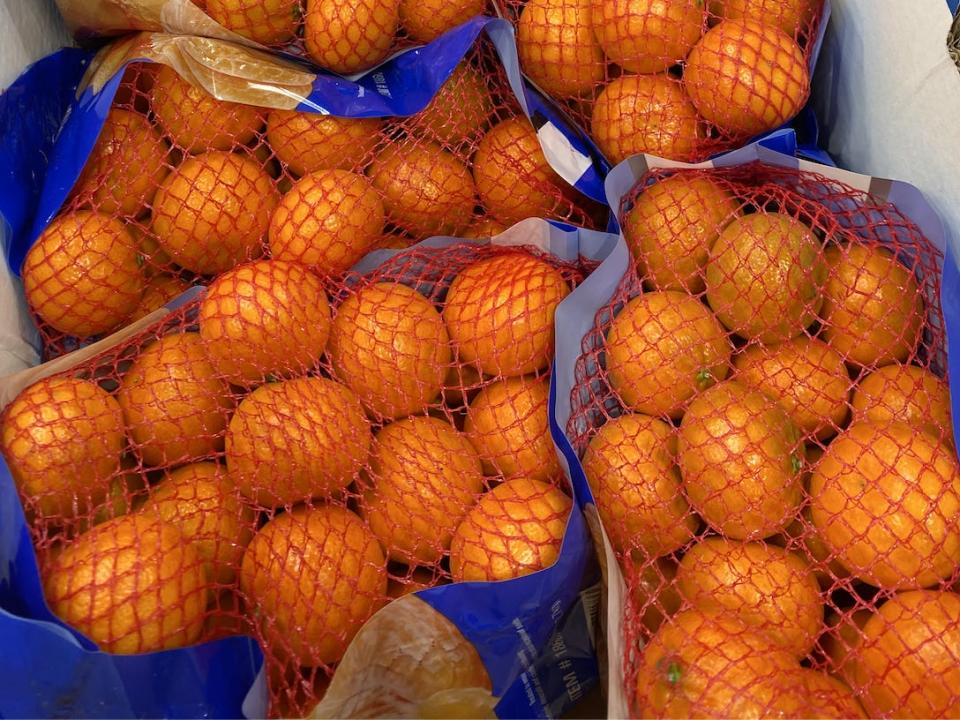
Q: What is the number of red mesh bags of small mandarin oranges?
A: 5